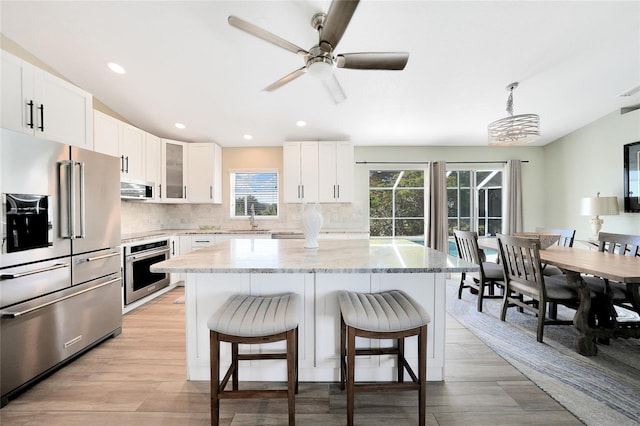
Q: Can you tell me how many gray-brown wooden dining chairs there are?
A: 4